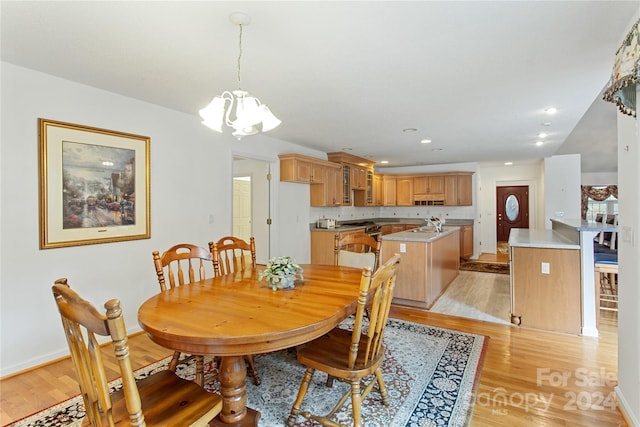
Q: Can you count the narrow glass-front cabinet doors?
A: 2